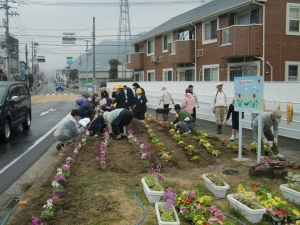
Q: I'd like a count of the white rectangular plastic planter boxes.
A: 5